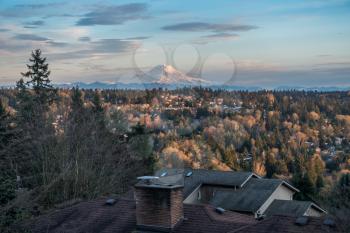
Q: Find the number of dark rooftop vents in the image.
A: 4